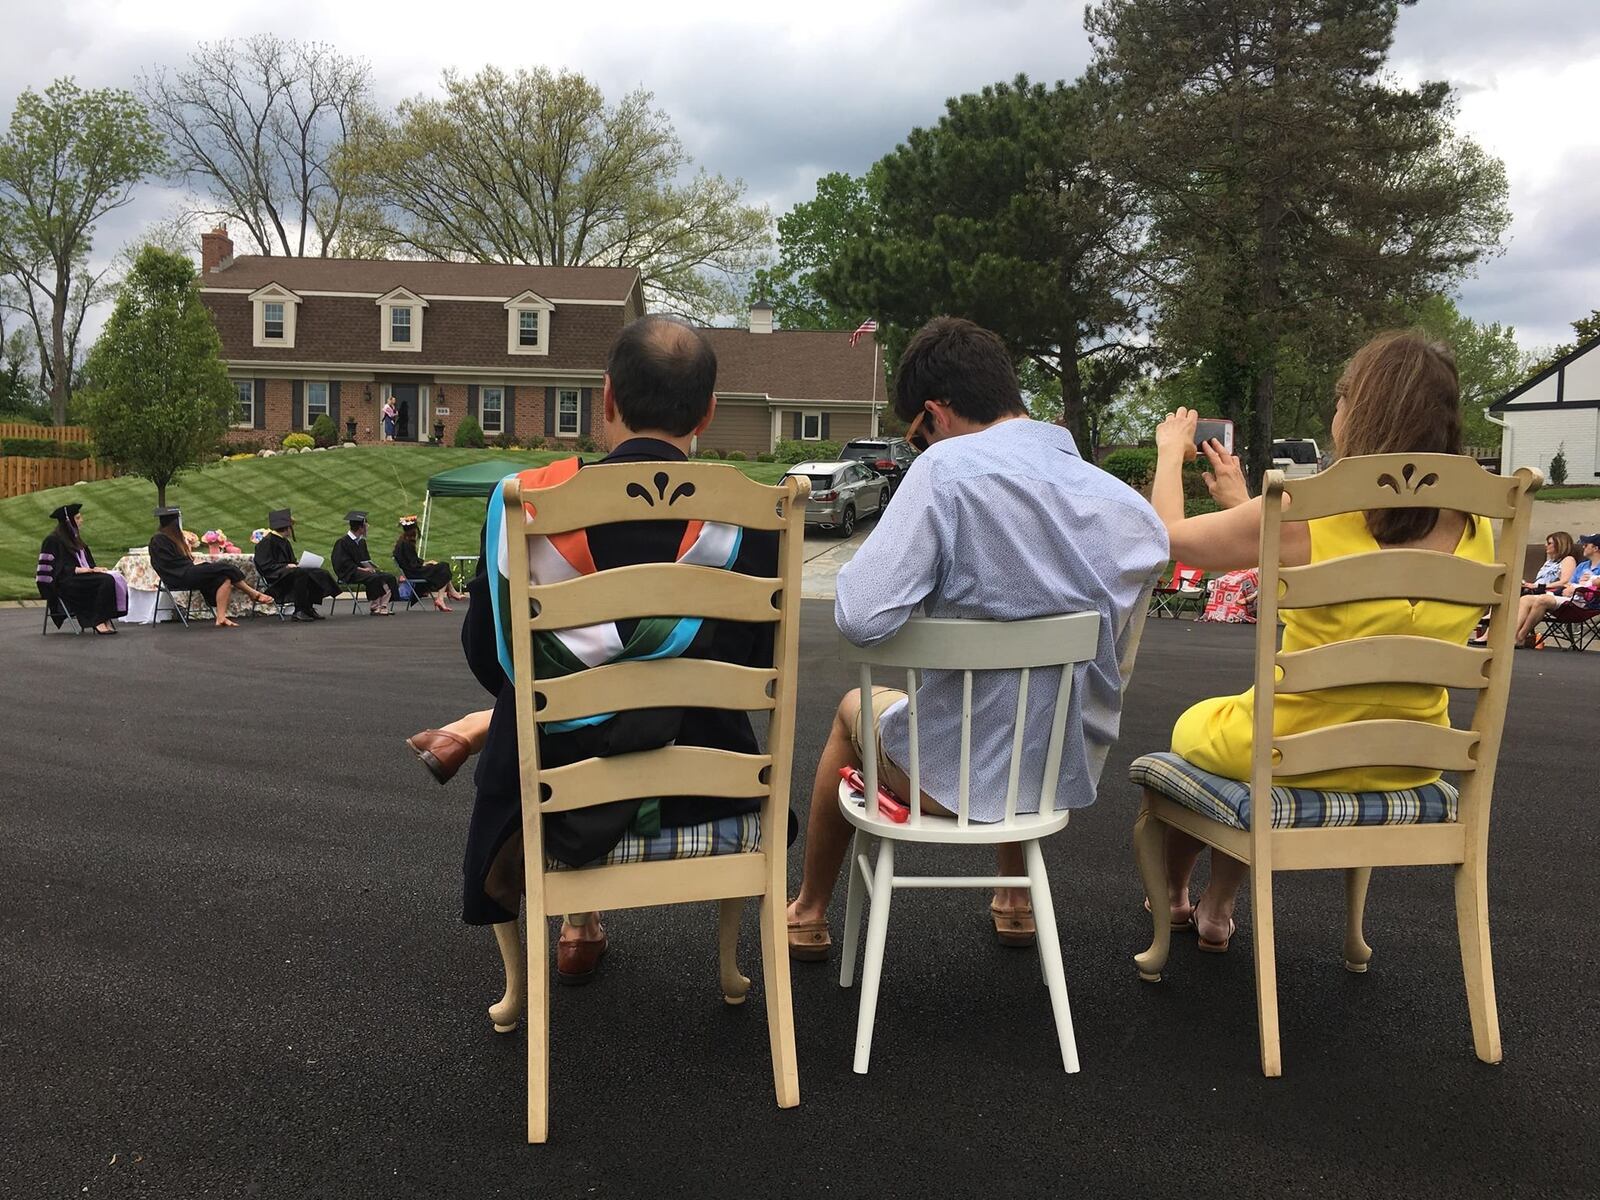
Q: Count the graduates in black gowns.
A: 5